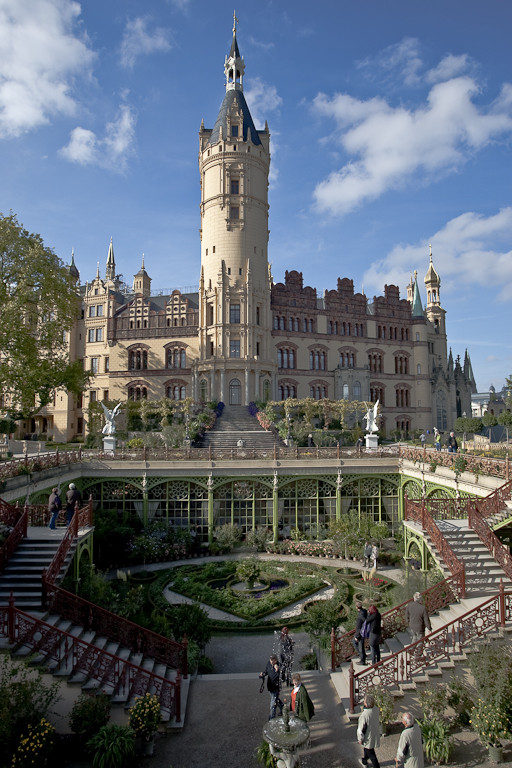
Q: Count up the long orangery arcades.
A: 1